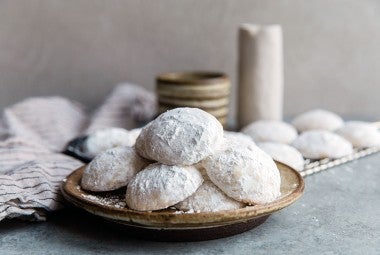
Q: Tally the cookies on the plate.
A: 6